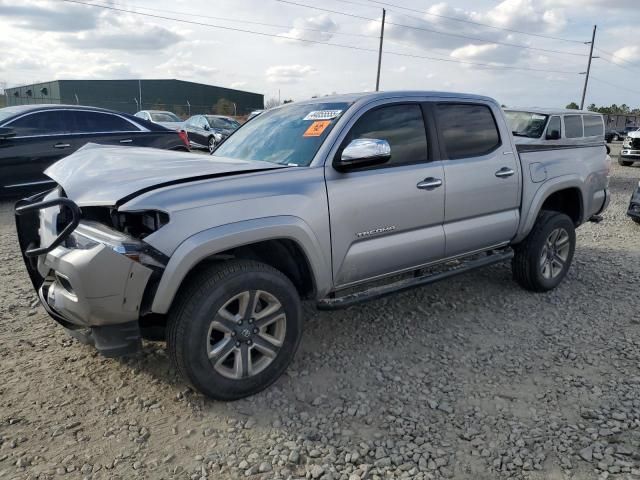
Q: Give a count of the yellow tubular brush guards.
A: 0